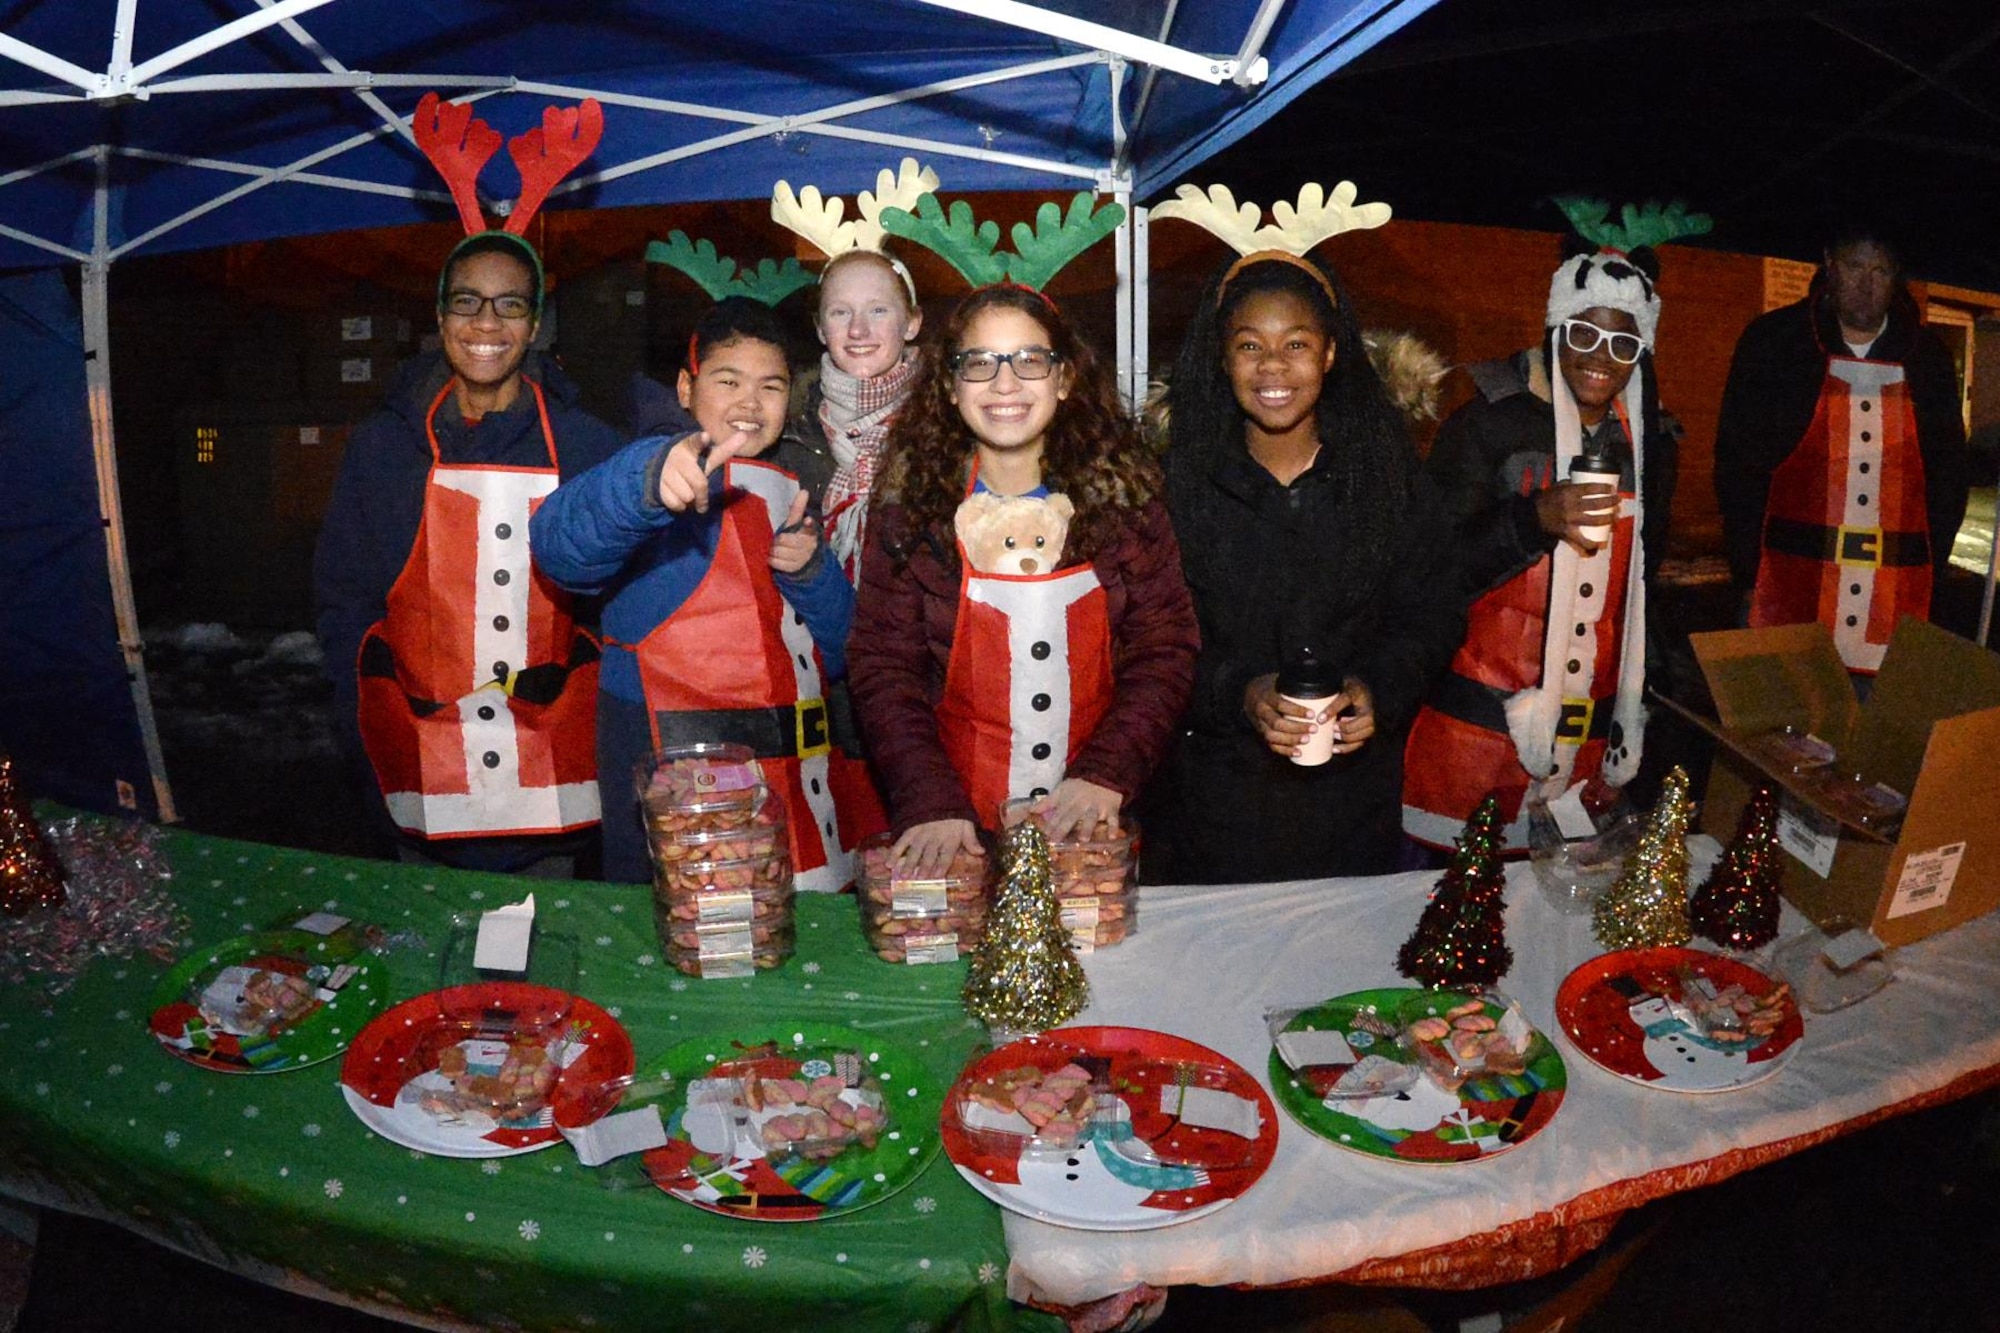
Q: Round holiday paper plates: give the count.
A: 6